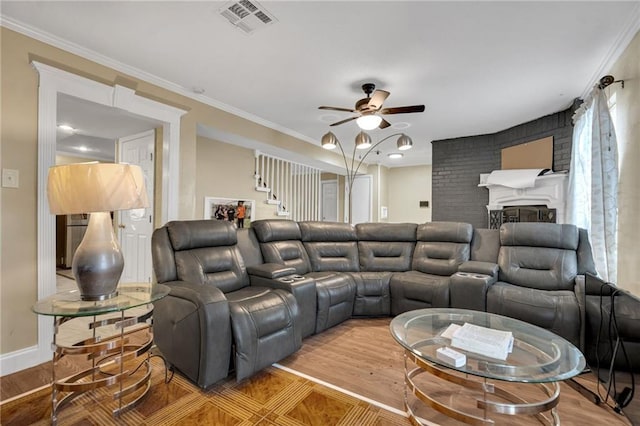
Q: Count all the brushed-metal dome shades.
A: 3